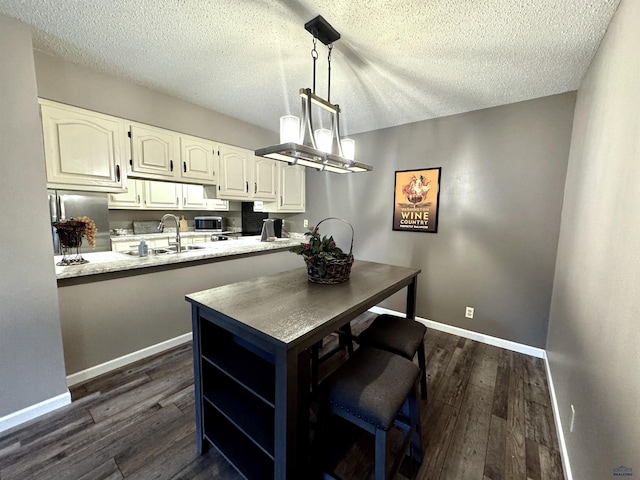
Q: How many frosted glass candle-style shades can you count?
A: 3